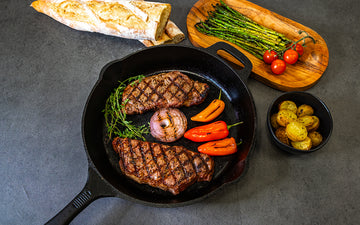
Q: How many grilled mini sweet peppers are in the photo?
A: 3